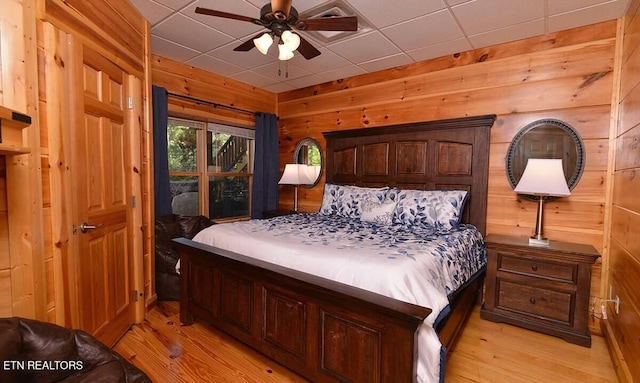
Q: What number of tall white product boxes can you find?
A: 0